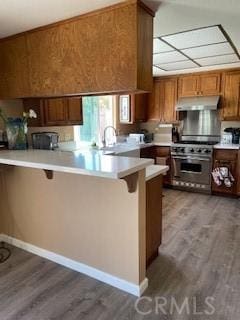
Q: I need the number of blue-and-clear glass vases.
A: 1